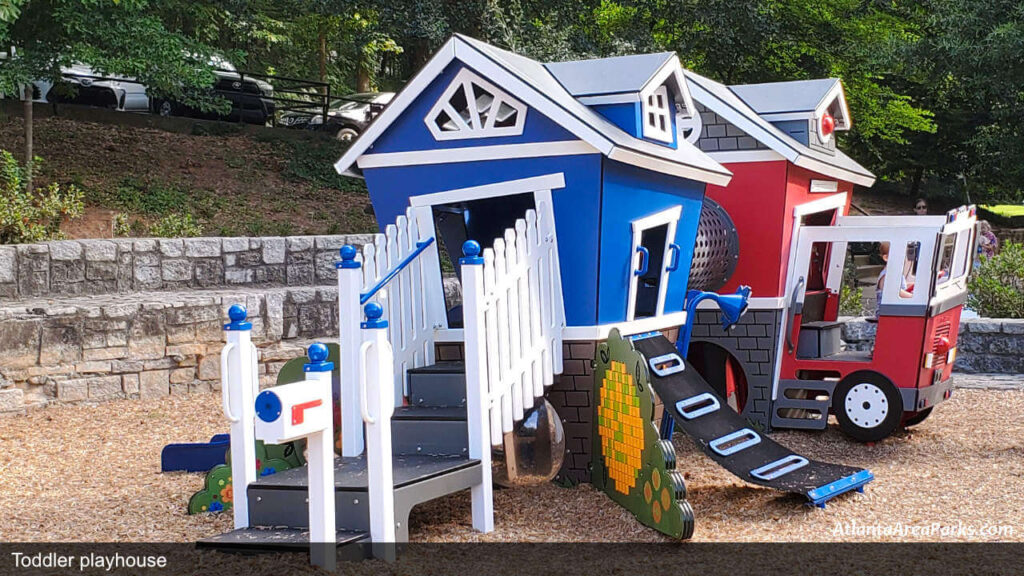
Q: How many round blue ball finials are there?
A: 5